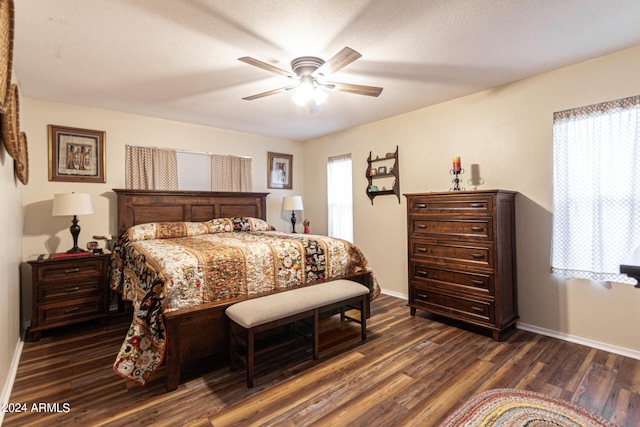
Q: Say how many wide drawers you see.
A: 5